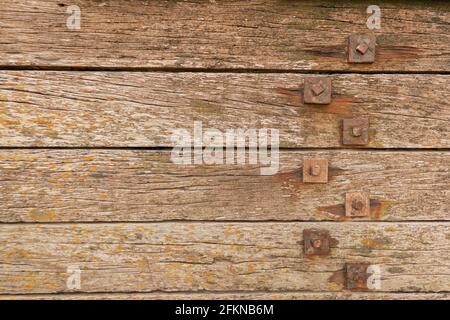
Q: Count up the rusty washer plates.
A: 7